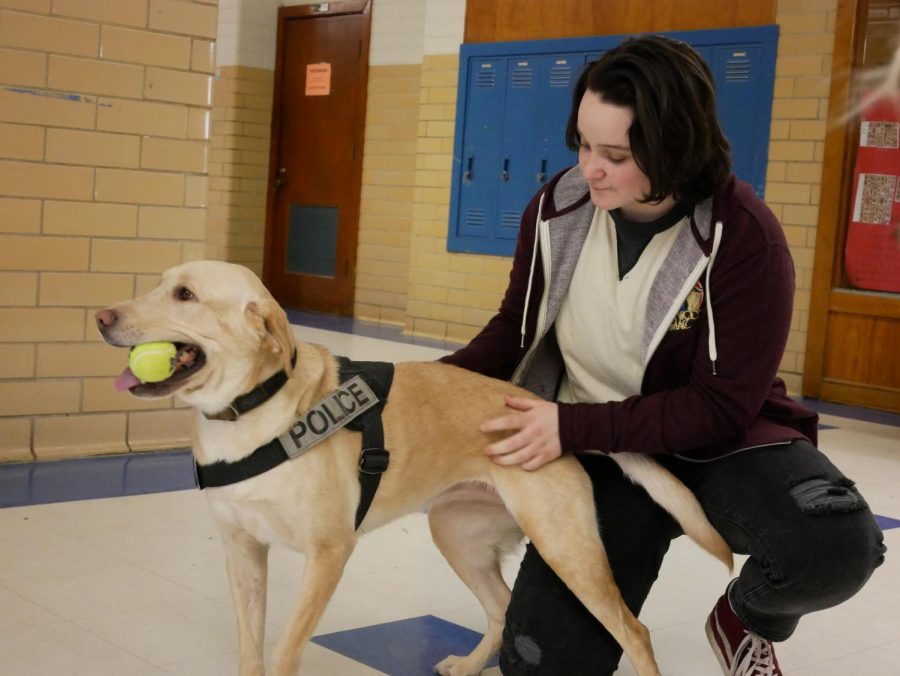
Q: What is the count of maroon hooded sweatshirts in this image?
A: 1